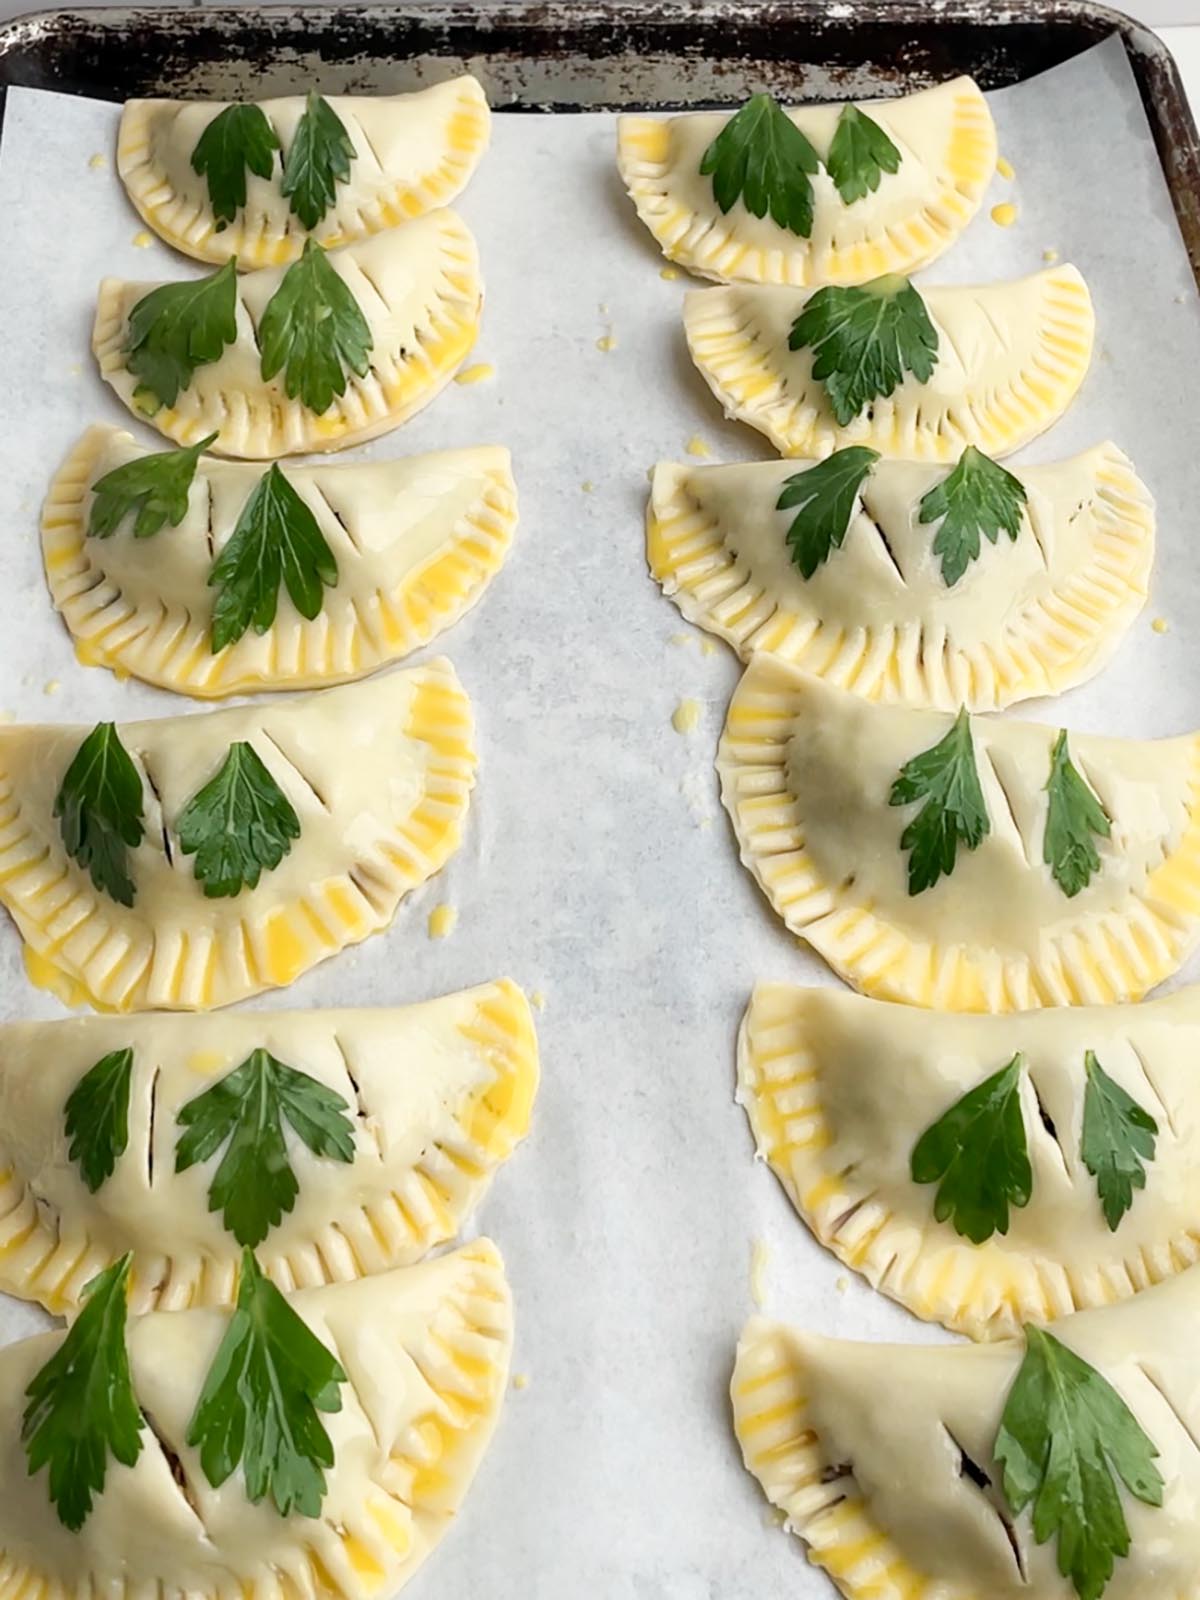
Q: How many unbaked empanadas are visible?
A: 12